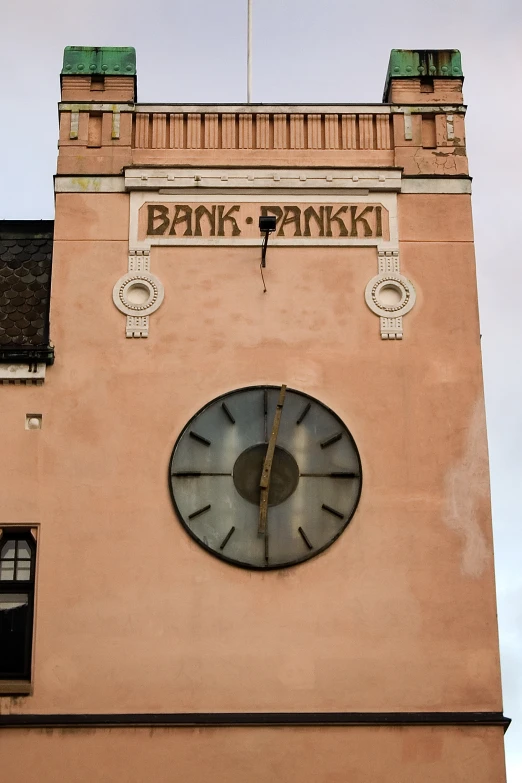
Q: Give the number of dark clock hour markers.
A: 12